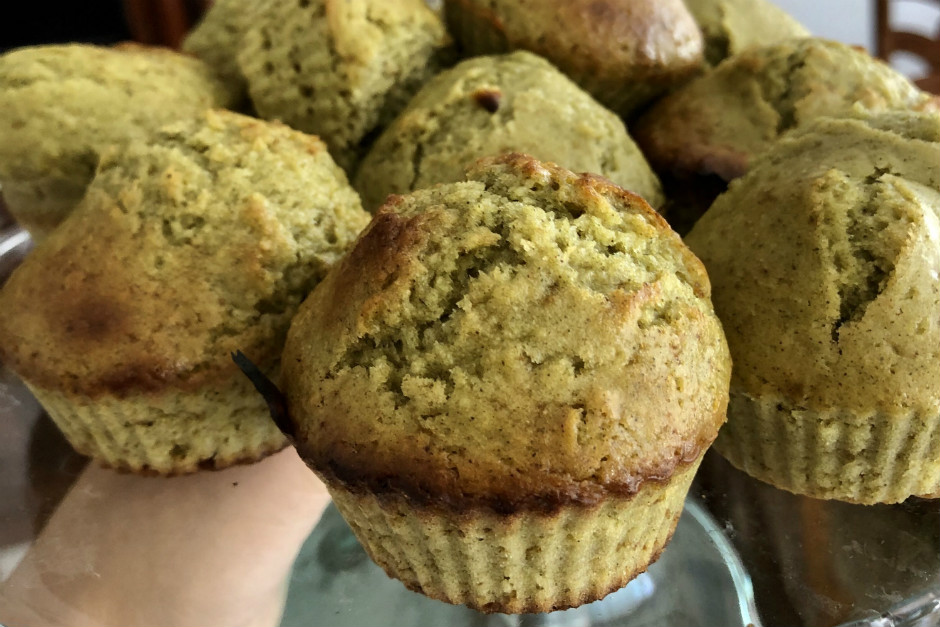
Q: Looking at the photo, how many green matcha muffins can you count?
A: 10